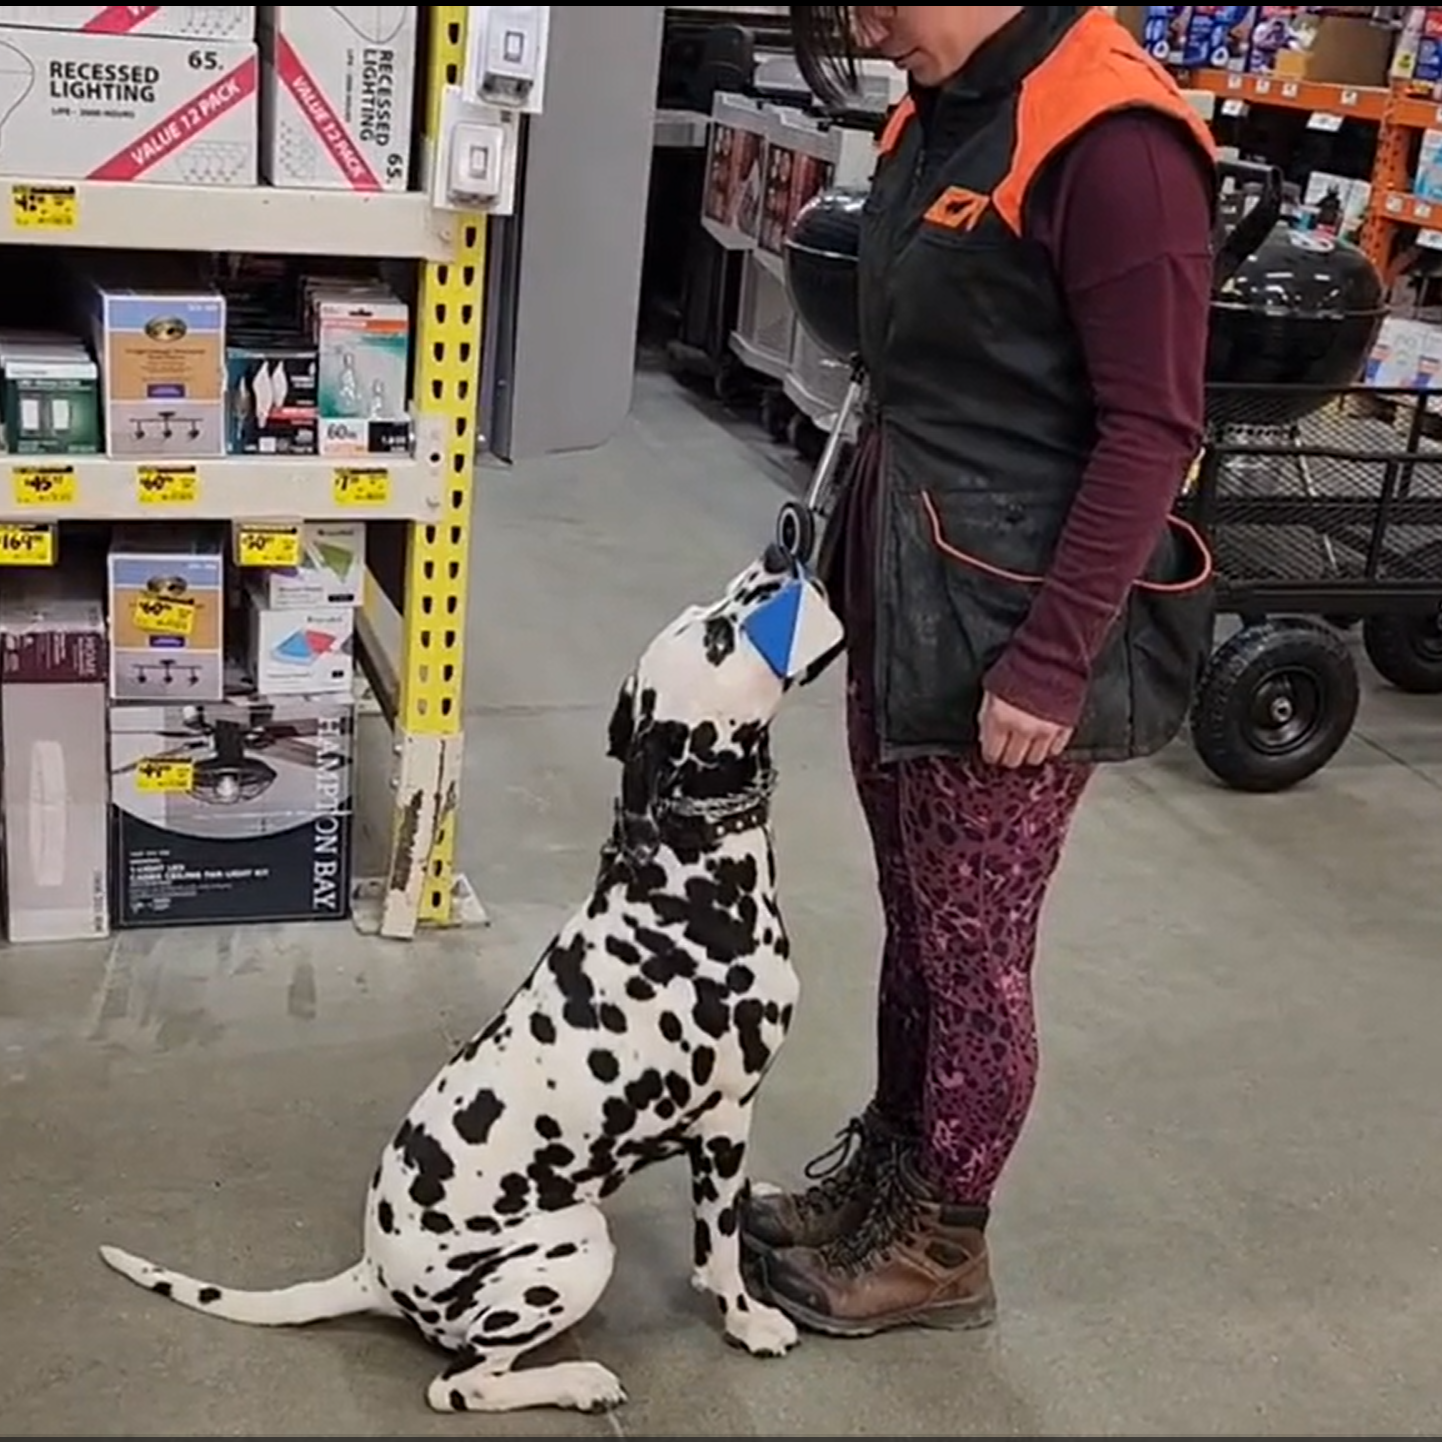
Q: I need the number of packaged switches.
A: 2